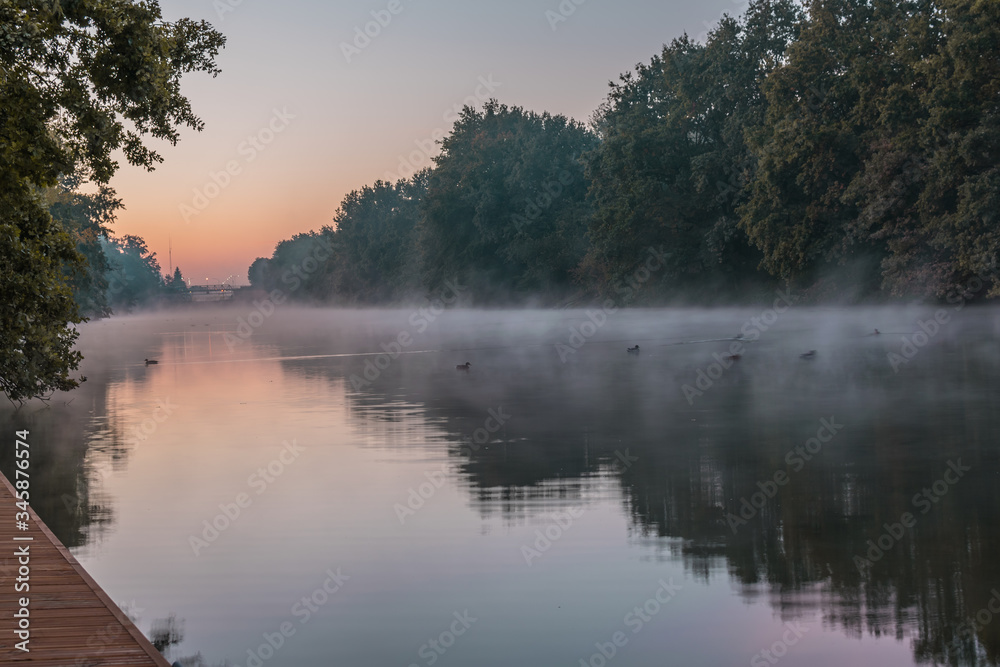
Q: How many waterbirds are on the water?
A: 7